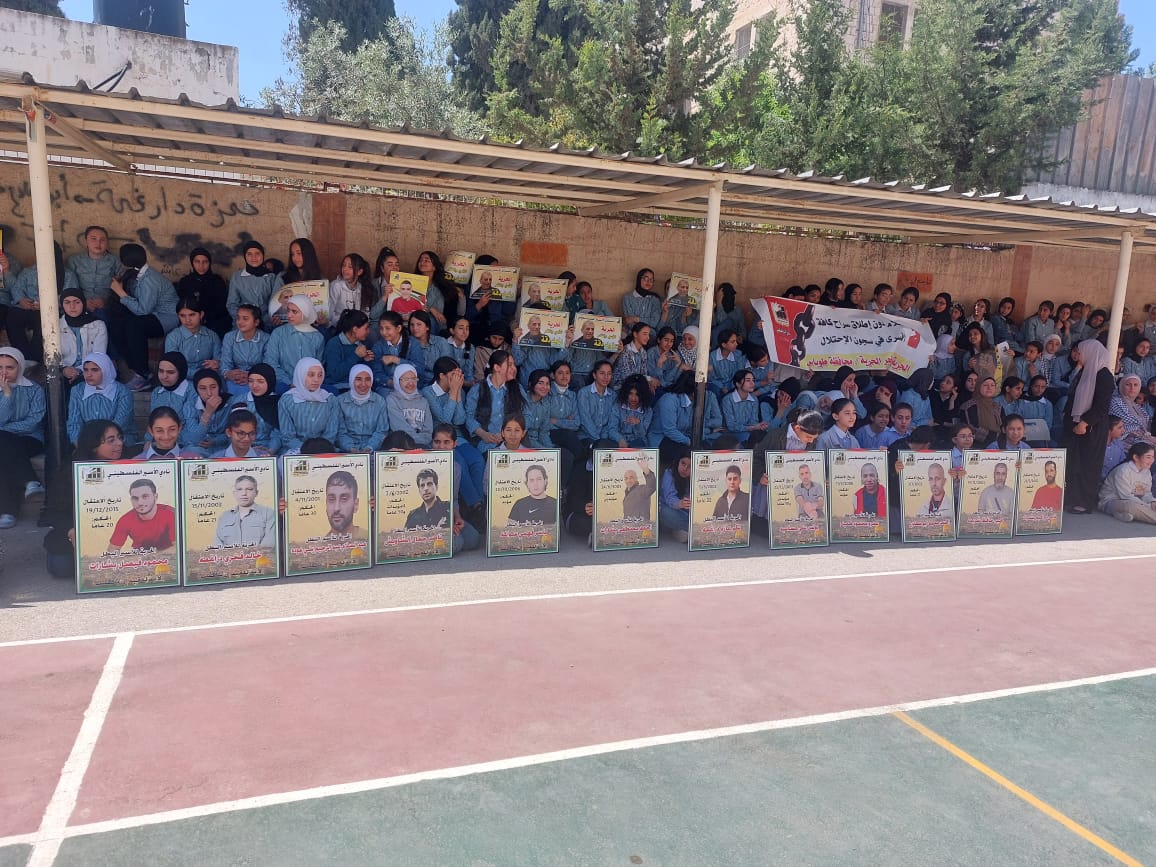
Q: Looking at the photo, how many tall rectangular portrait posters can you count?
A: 12